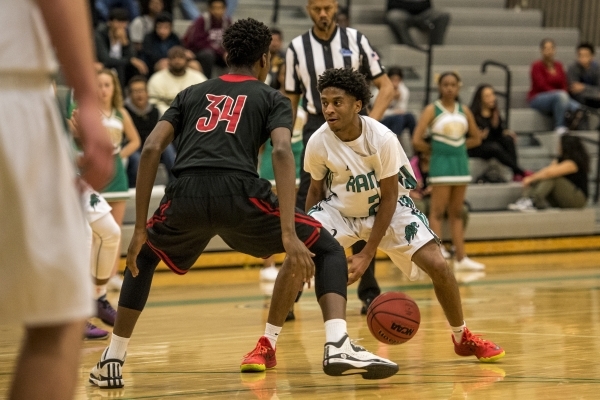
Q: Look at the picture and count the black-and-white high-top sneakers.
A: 2